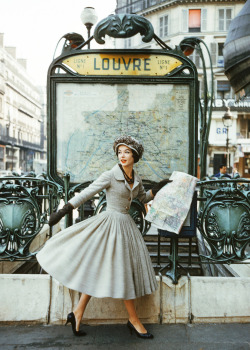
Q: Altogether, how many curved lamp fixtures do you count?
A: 2